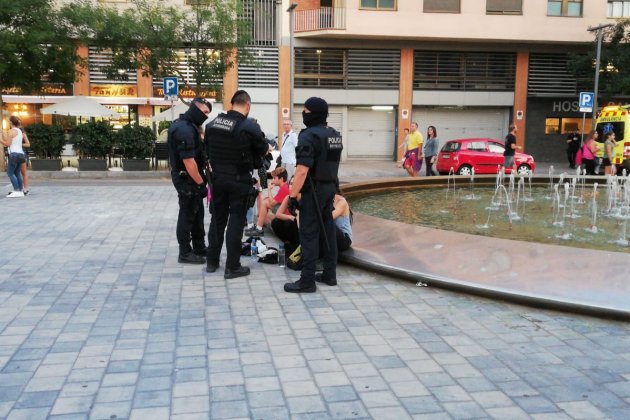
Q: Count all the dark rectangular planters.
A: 3